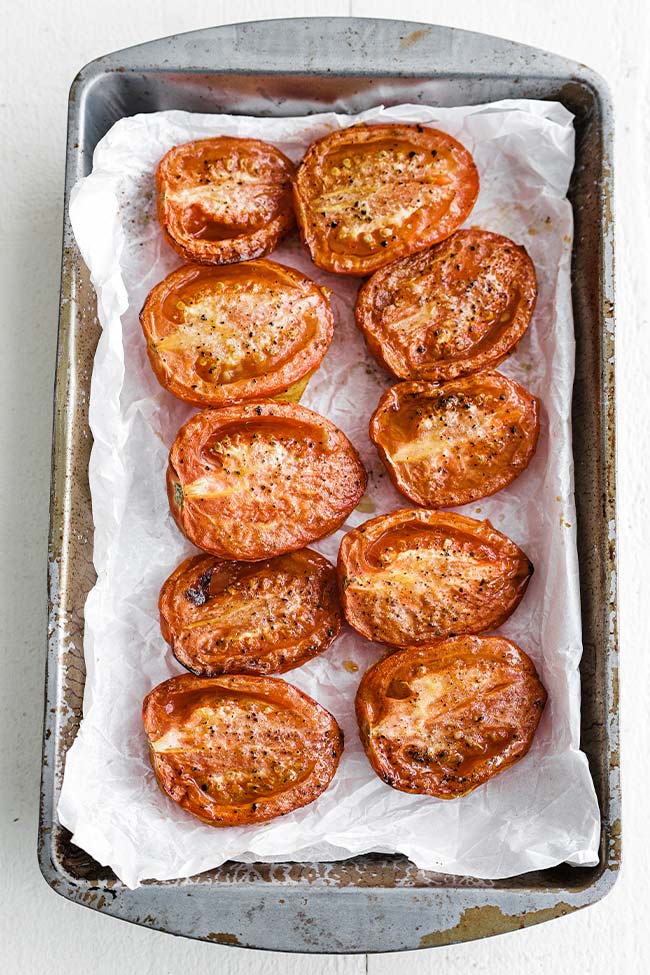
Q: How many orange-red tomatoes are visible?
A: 10